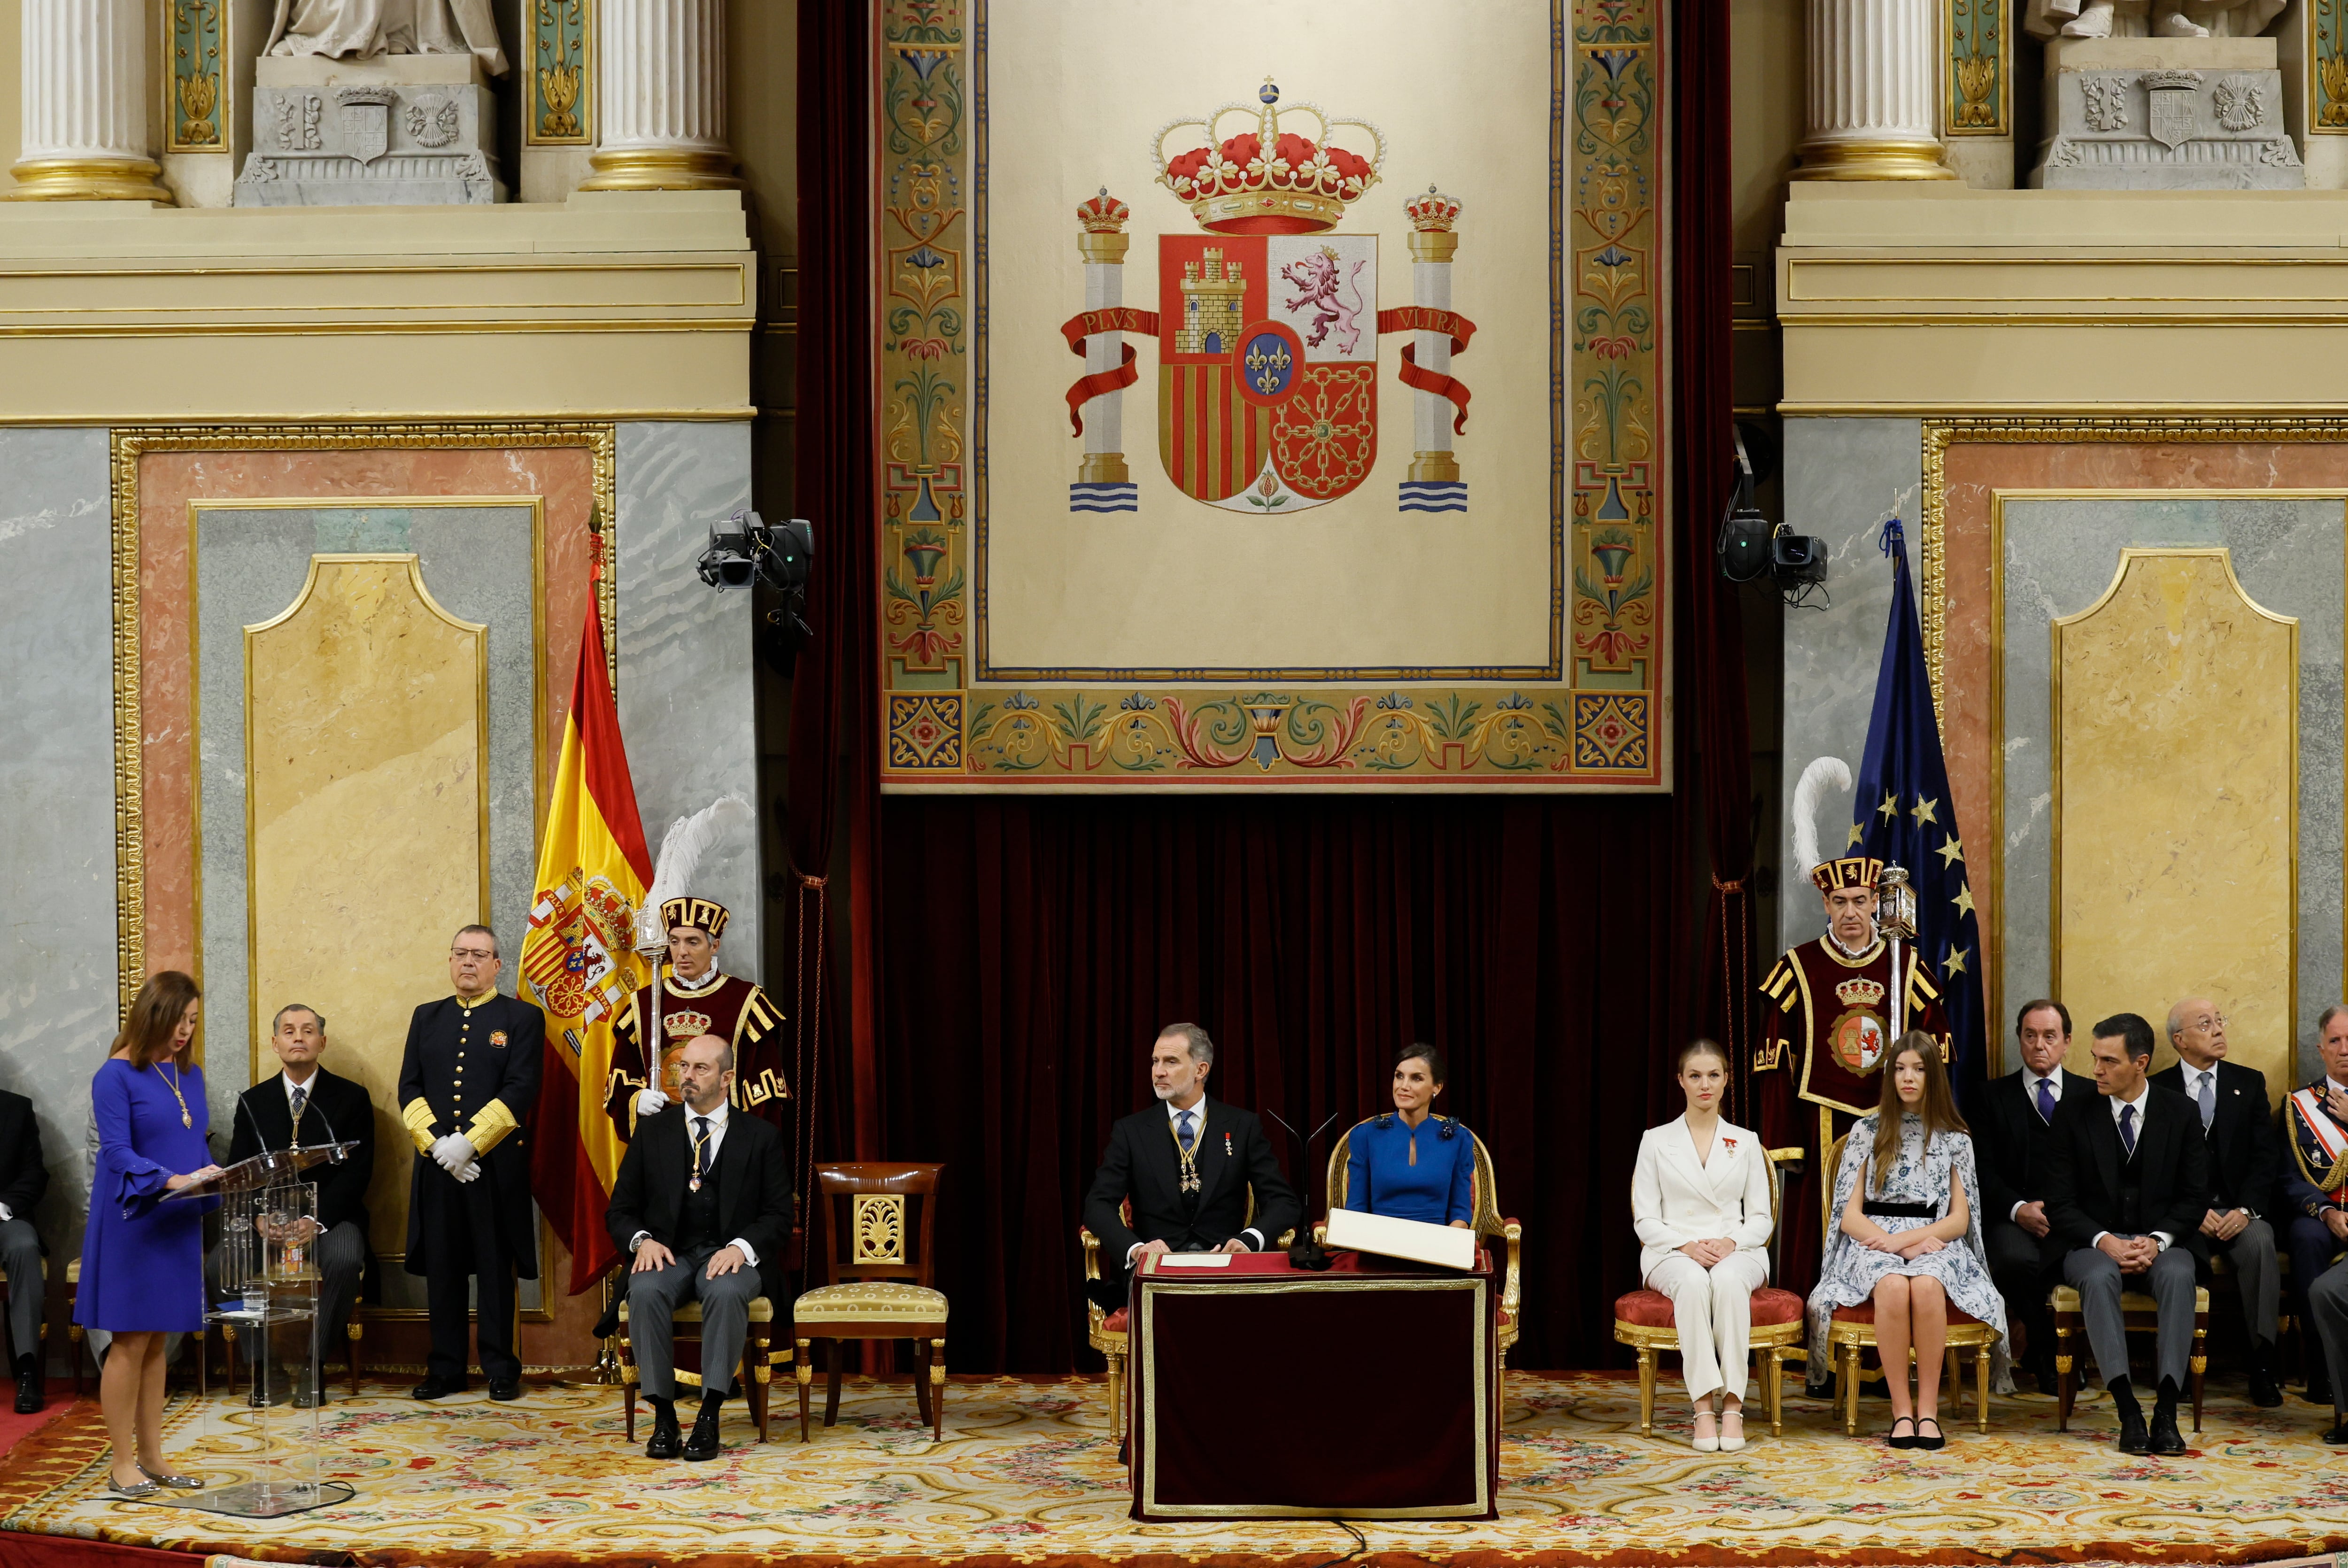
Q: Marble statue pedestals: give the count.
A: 2